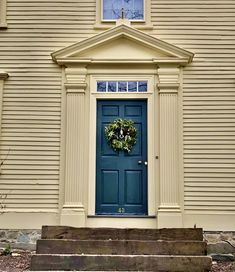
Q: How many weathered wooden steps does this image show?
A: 3